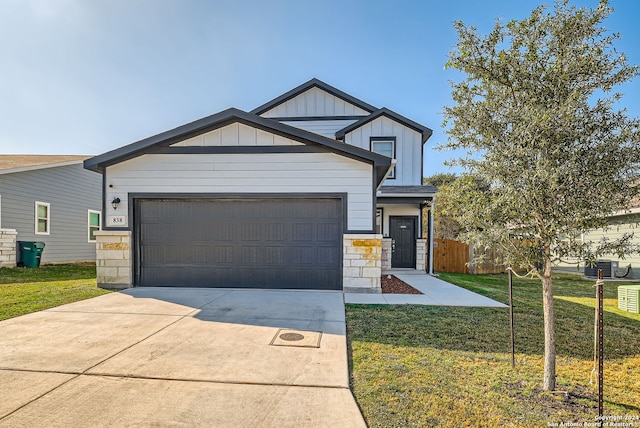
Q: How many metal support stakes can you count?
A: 2